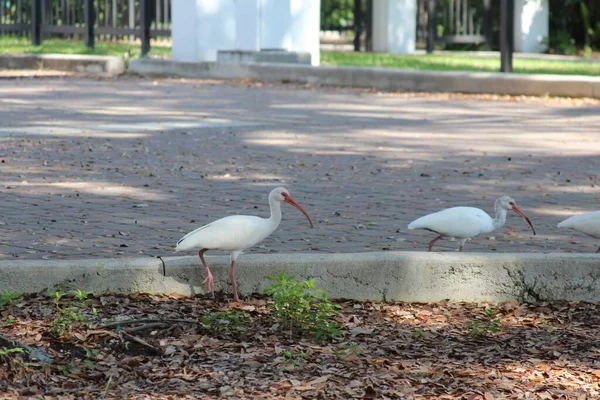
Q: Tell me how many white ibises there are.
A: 3